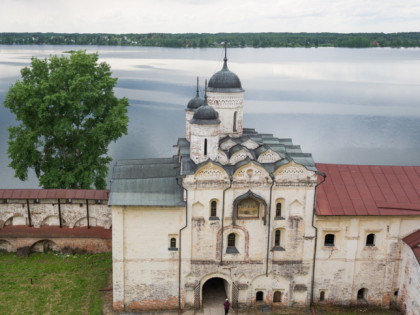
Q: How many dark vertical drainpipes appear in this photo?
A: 4